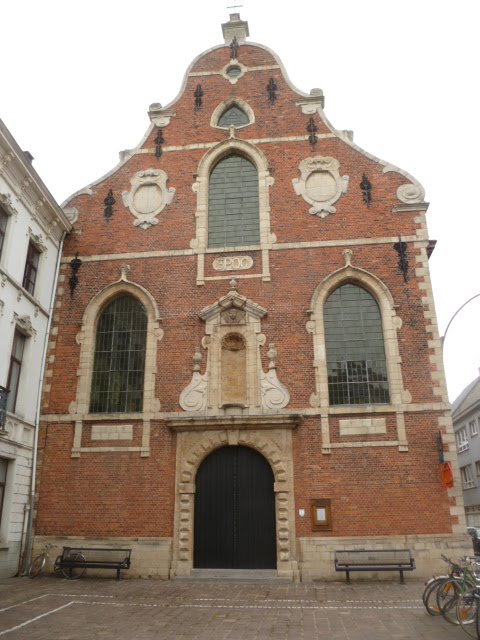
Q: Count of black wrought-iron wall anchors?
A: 9